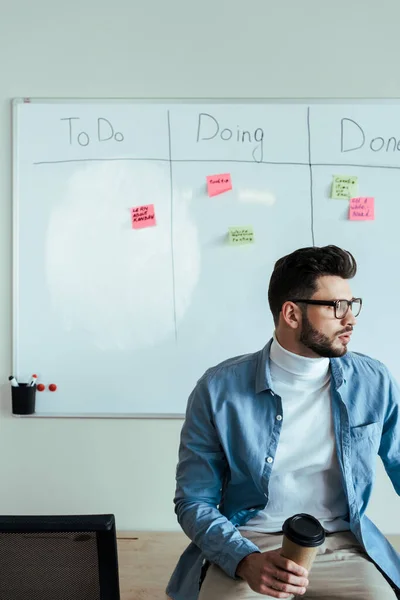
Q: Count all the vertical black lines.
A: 2